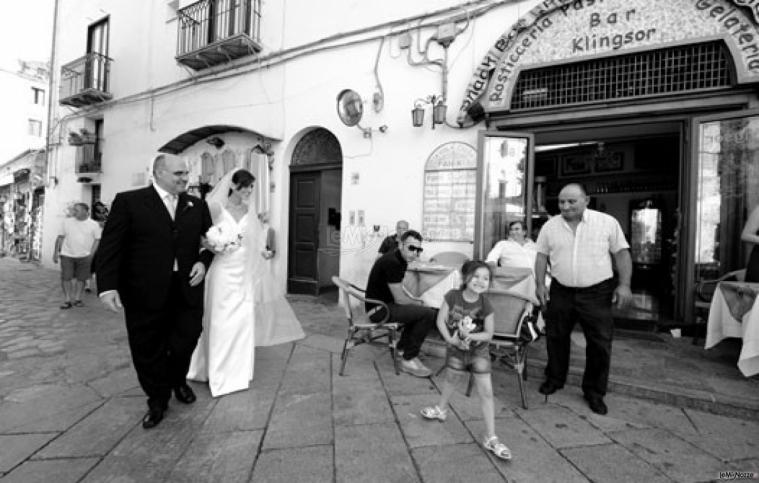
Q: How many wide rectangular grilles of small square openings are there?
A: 1